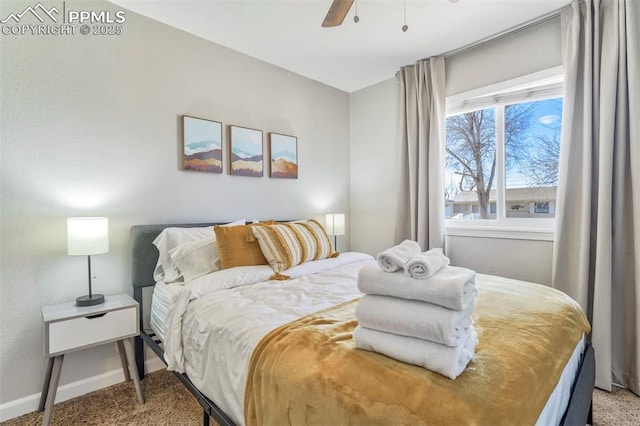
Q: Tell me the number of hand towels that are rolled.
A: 2